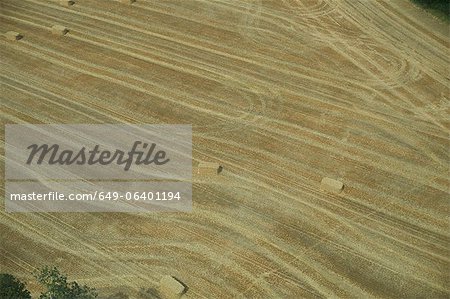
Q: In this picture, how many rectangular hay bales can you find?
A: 7